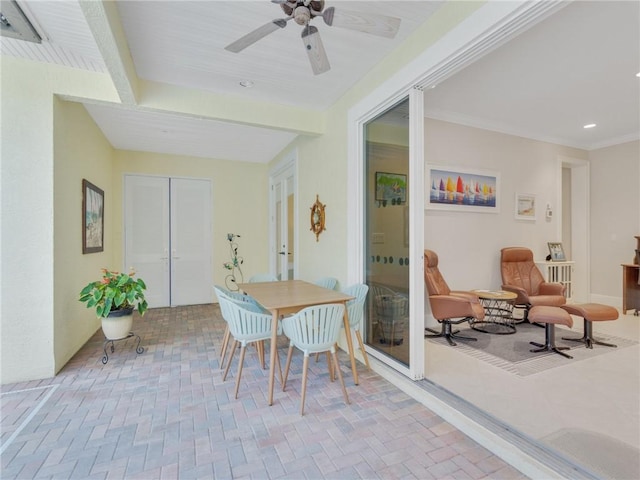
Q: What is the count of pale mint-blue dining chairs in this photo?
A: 6